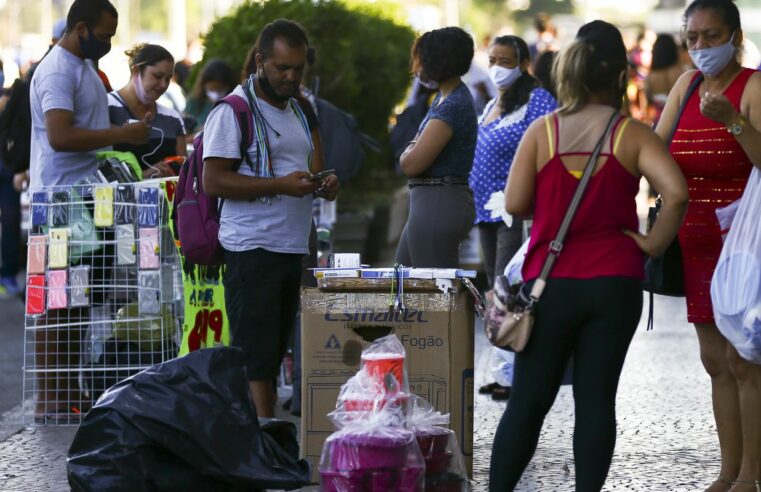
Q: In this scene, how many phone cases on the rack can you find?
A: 13